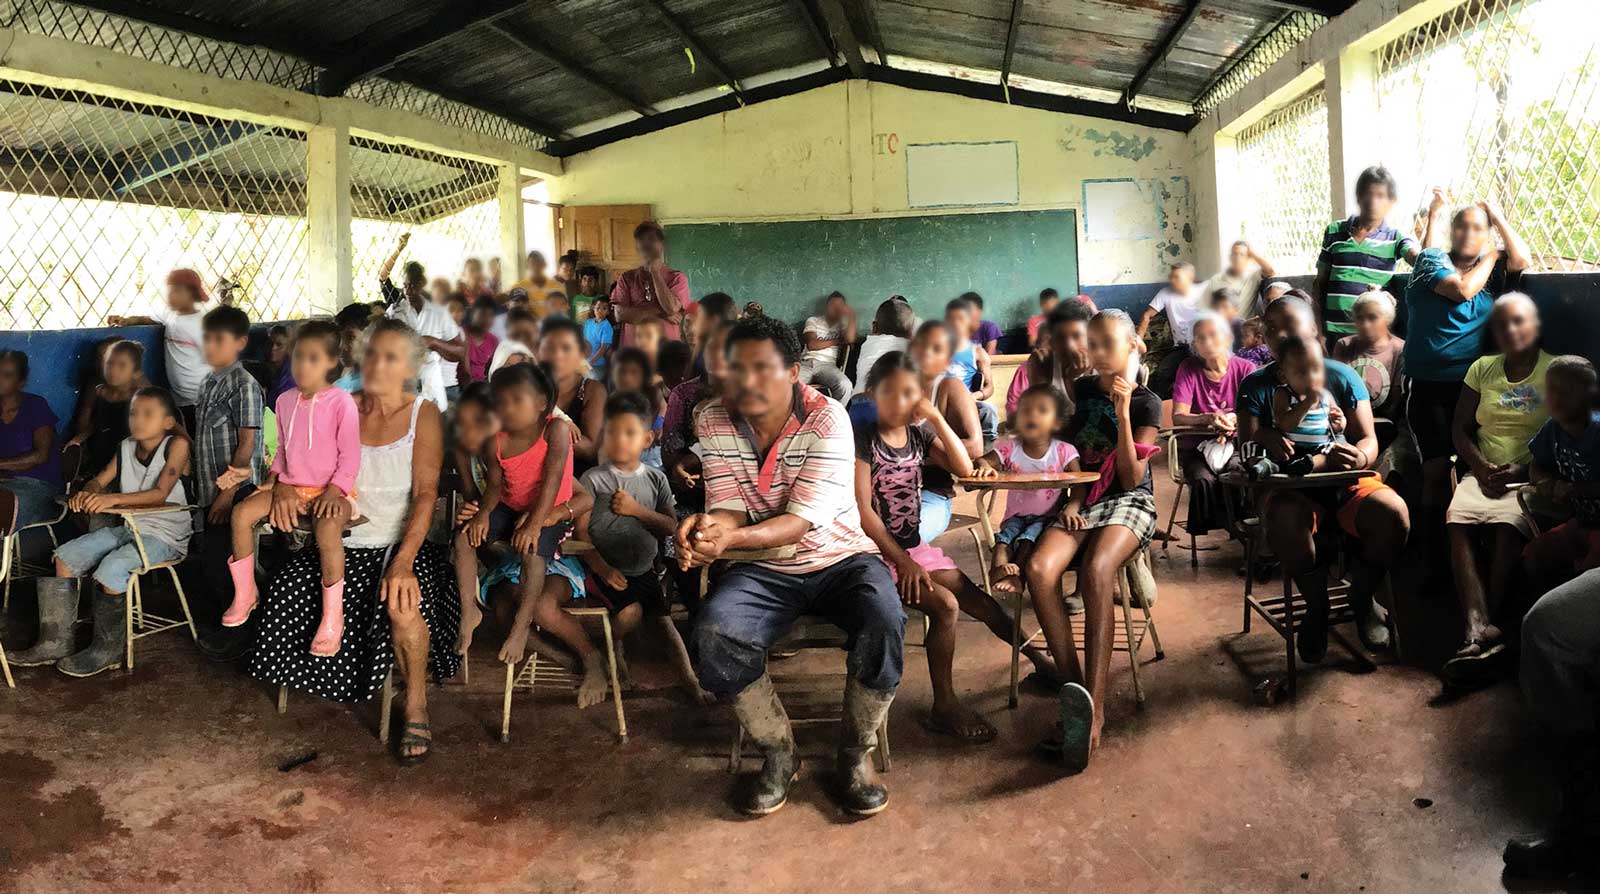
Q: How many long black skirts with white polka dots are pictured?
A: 1